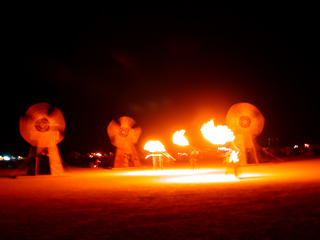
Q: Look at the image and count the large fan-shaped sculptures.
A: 3